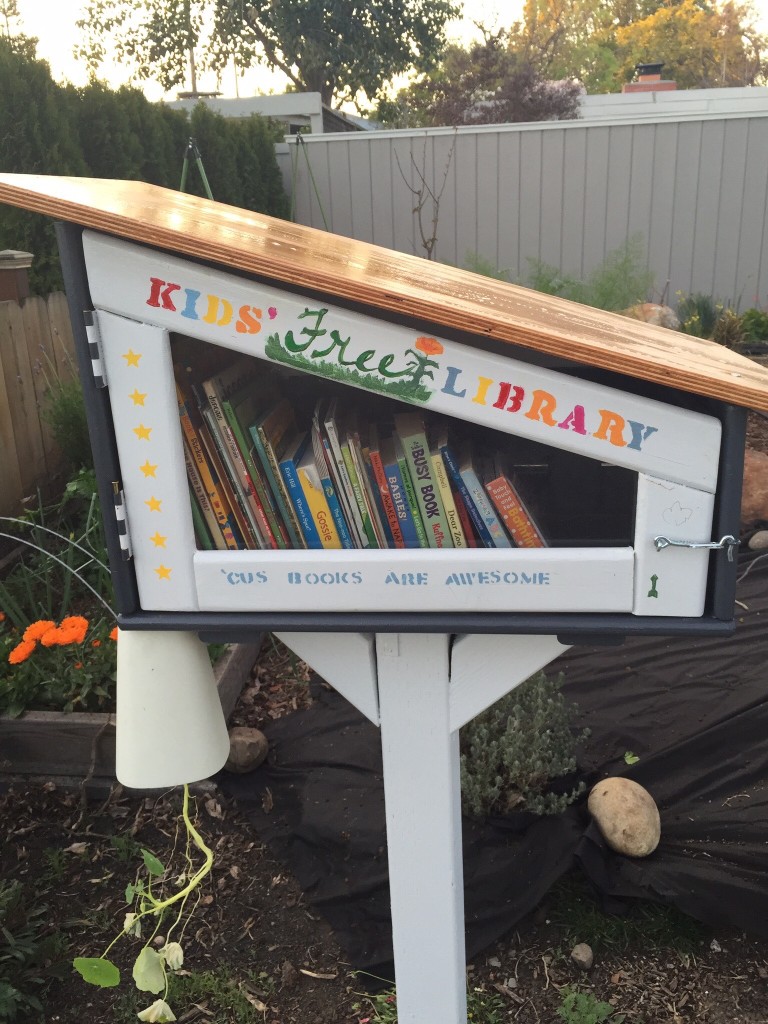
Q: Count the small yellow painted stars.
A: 7